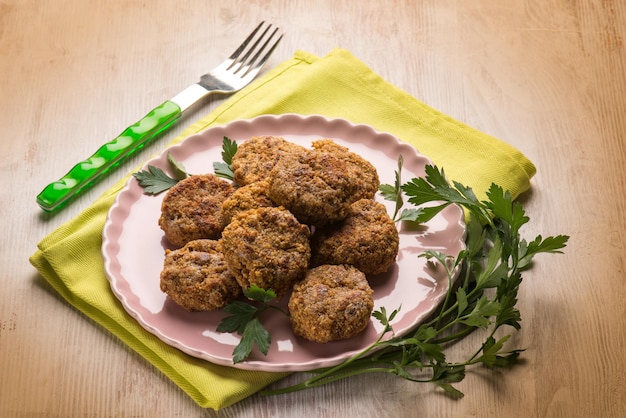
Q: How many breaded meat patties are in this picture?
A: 9